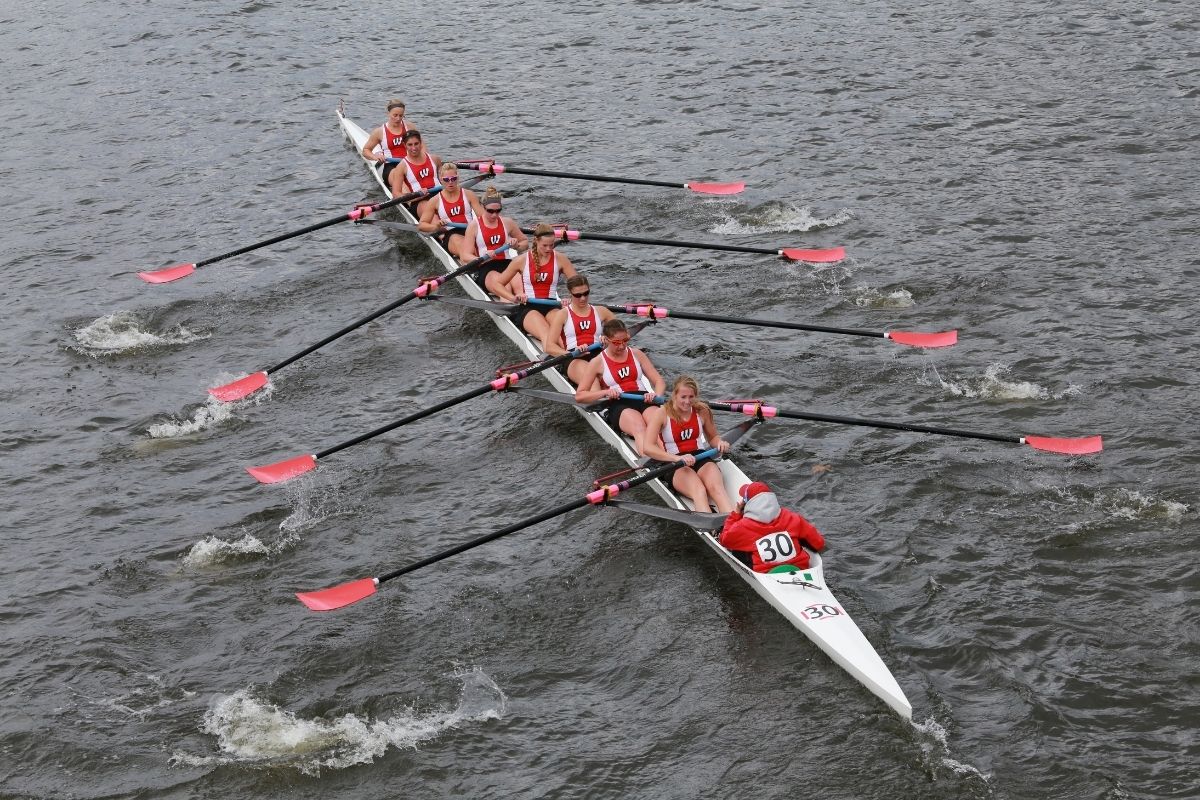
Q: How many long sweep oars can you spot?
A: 8